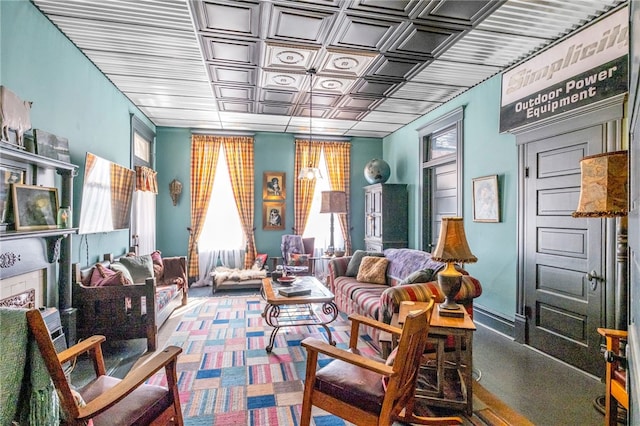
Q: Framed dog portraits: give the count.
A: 2